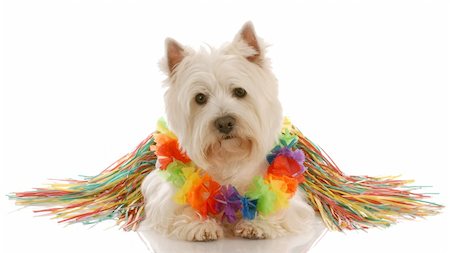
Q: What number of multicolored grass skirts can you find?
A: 1